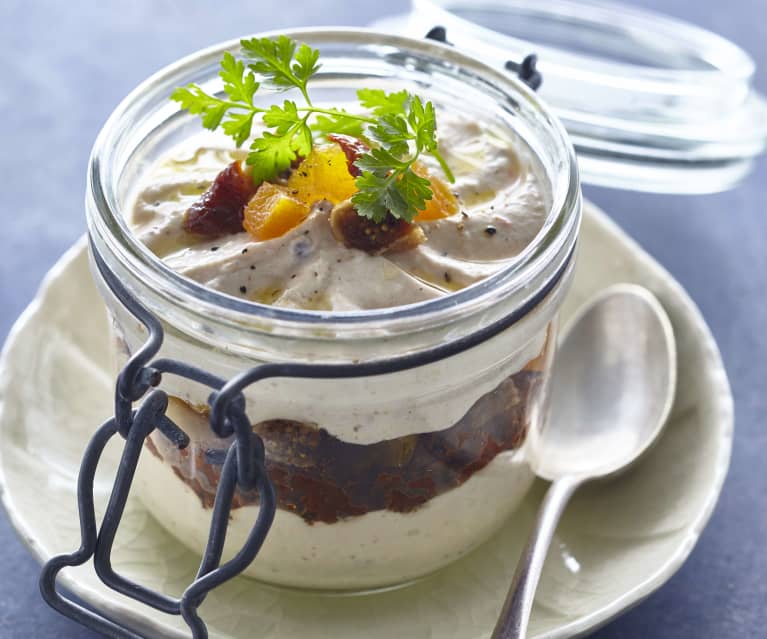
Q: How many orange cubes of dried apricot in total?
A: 3